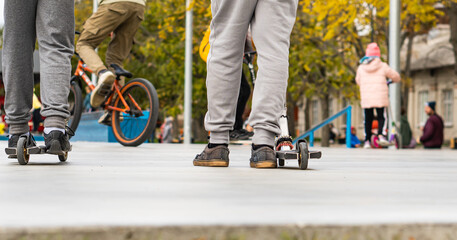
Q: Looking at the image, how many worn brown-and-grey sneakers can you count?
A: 2